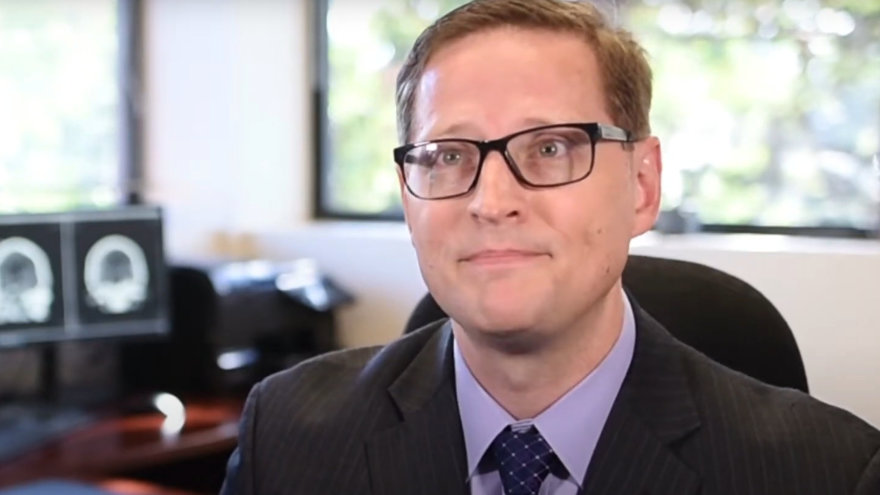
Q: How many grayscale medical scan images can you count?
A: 2